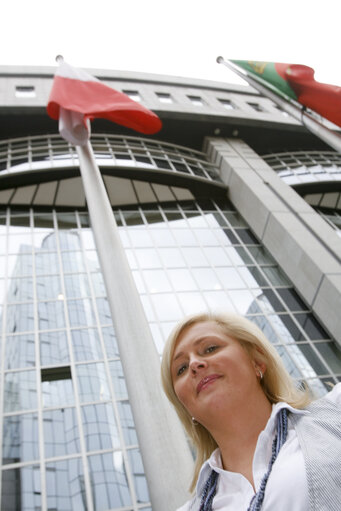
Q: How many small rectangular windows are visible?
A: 7